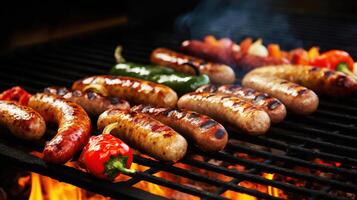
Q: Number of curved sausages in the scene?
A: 2